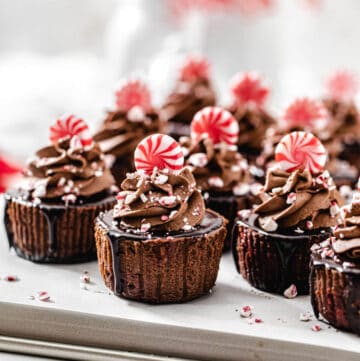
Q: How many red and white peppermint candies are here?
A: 9